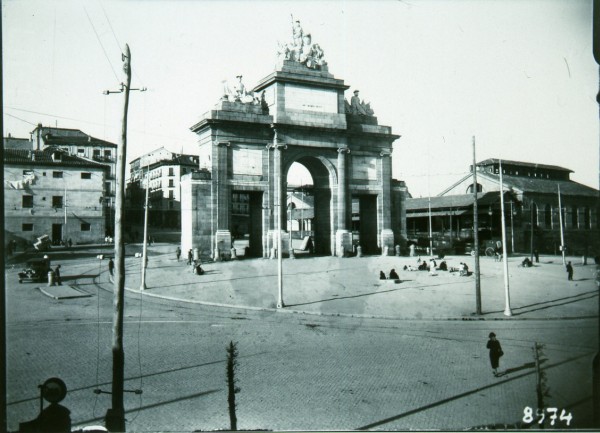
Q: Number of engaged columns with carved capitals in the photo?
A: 4